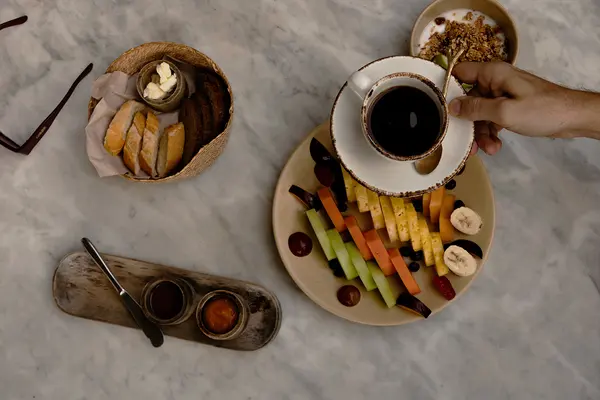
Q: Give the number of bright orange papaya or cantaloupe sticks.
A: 4